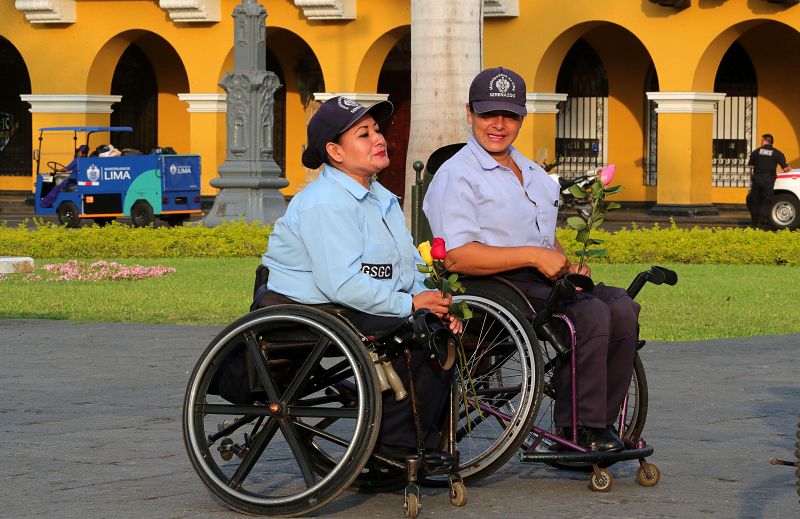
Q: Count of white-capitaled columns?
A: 5